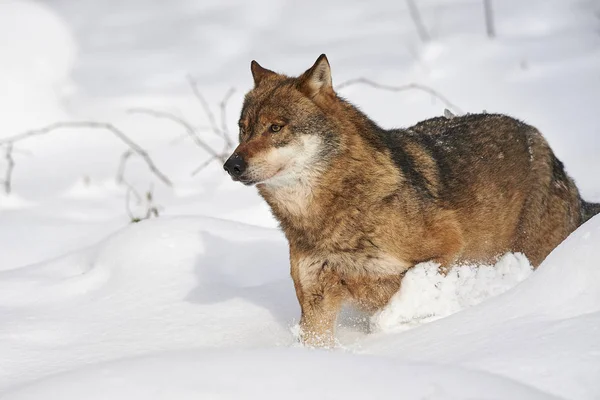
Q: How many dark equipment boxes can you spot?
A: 0